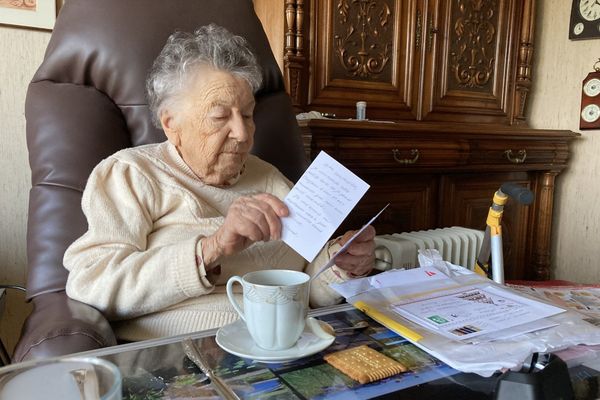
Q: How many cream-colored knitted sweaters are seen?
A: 1